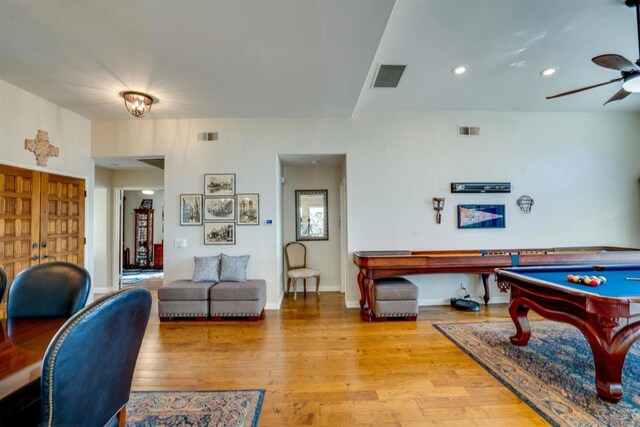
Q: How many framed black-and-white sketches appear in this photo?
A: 5